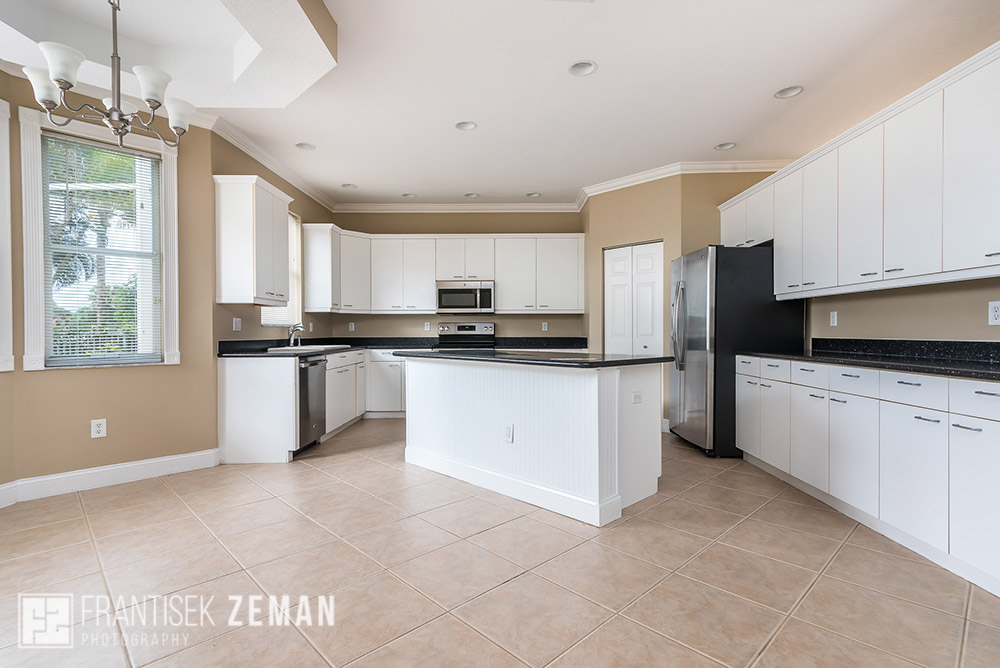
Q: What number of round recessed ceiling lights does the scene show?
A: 9